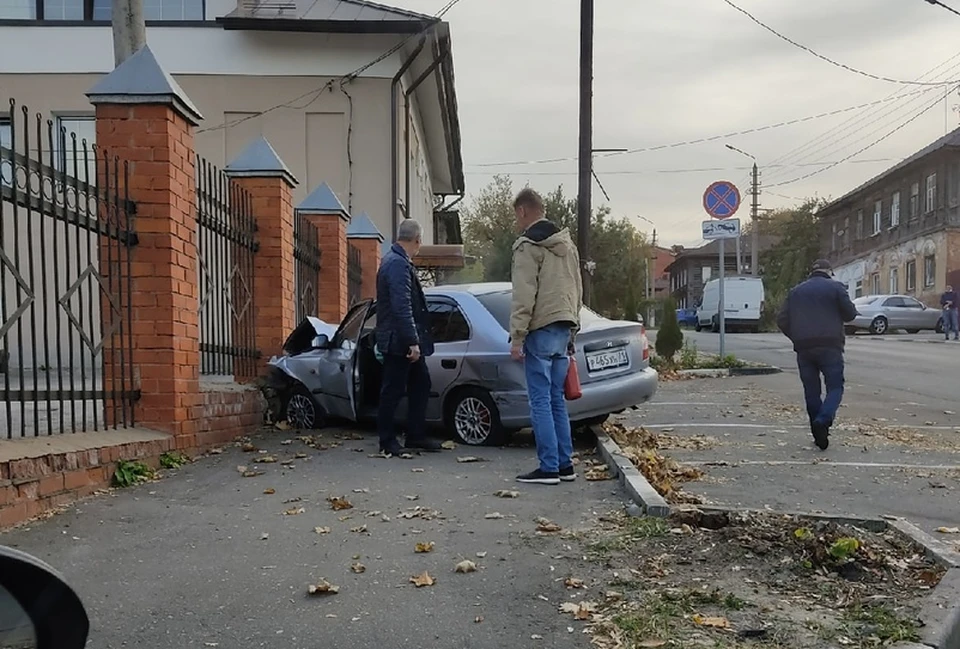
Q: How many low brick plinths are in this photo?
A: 2